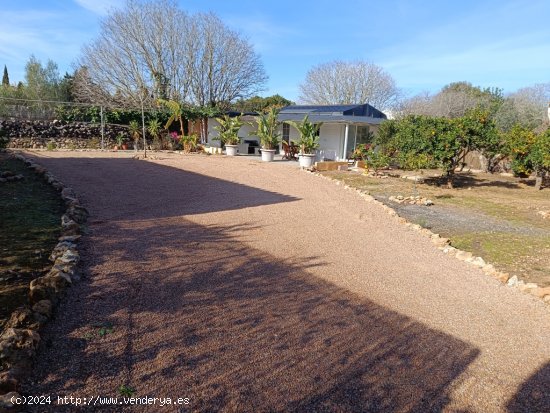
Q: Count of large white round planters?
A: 3